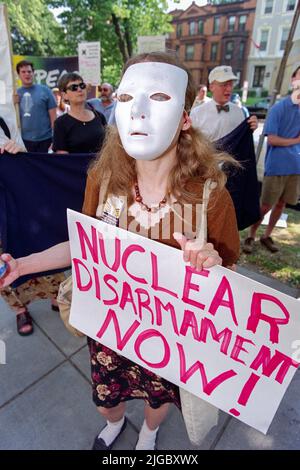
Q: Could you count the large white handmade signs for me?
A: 1